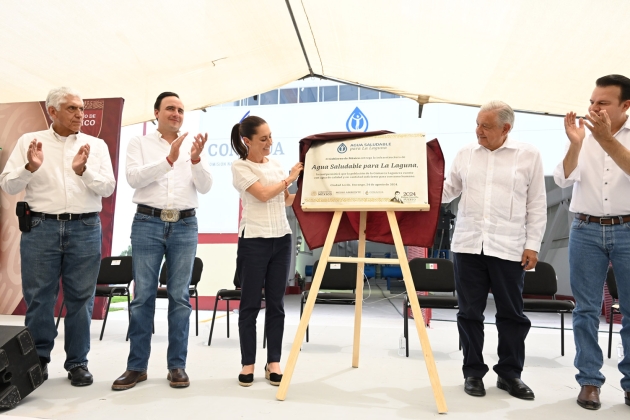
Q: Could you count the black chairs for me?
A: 7